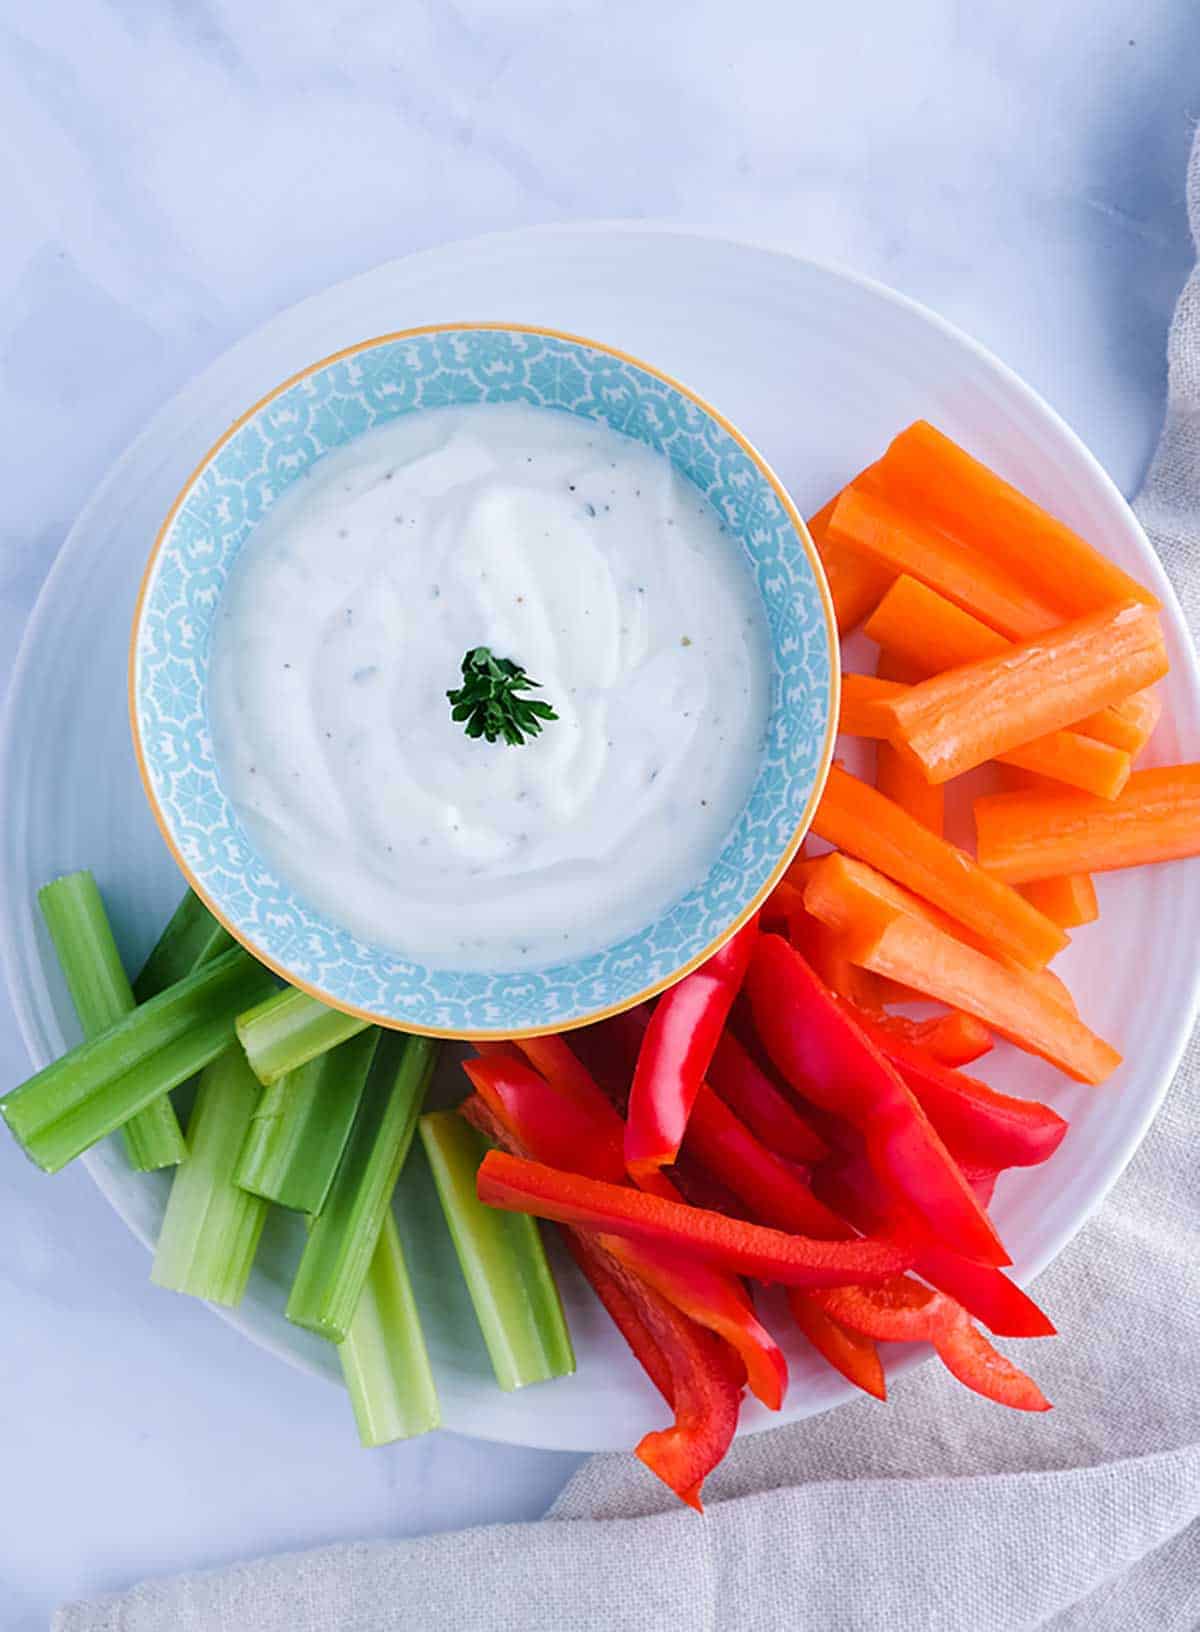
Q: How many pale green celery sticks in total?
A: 4